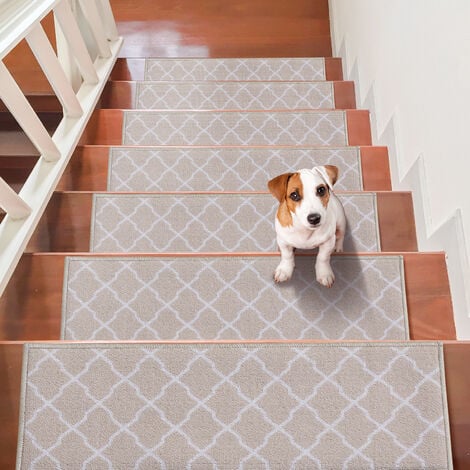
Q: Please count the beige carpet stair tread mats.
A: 7